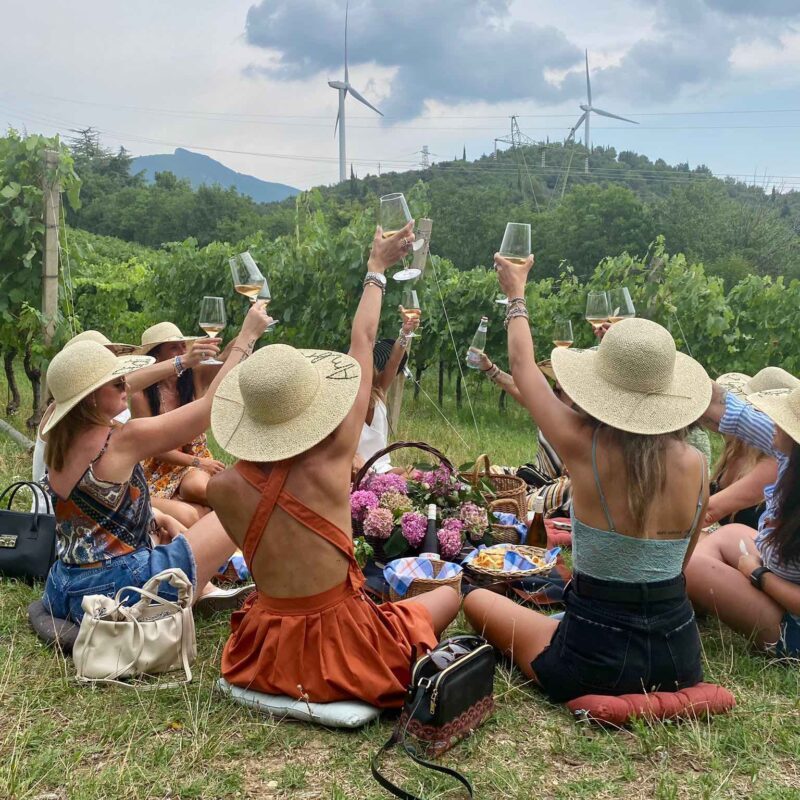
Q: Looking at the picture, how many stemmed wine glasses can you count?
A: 9